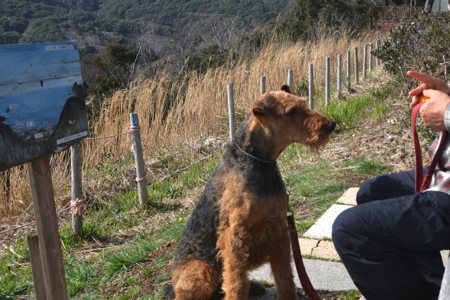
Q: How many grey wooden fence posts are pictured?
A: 13